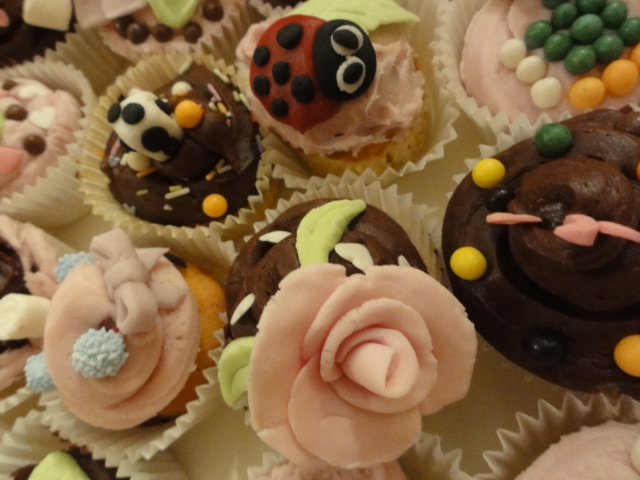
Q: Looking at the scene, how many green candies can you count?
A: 11